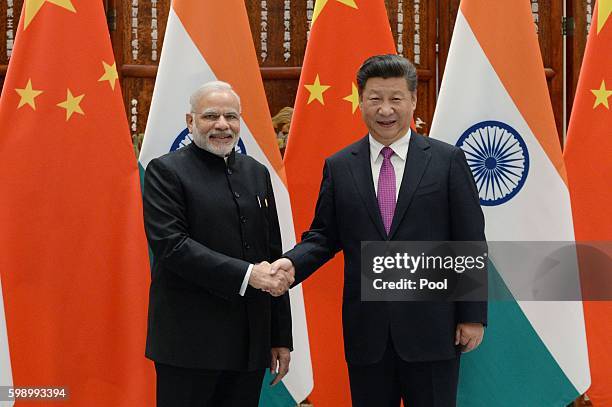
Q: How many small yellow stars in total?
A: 6